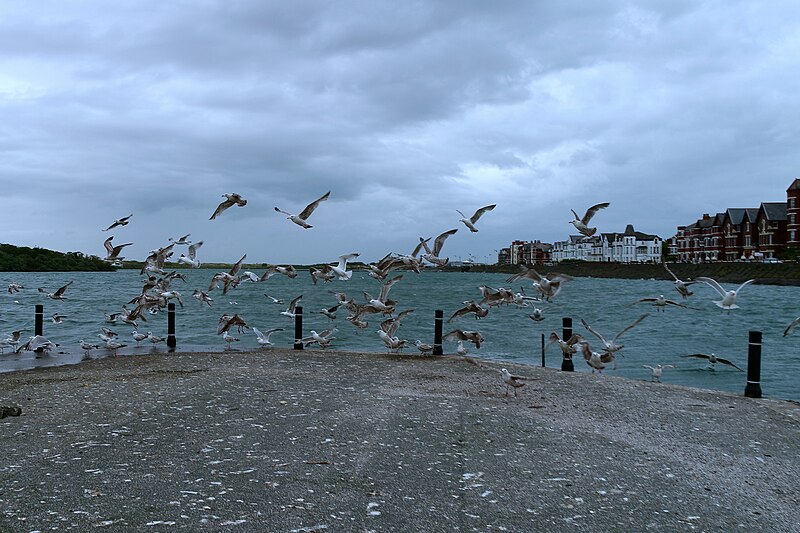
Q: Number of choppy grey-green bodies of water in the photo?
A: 1